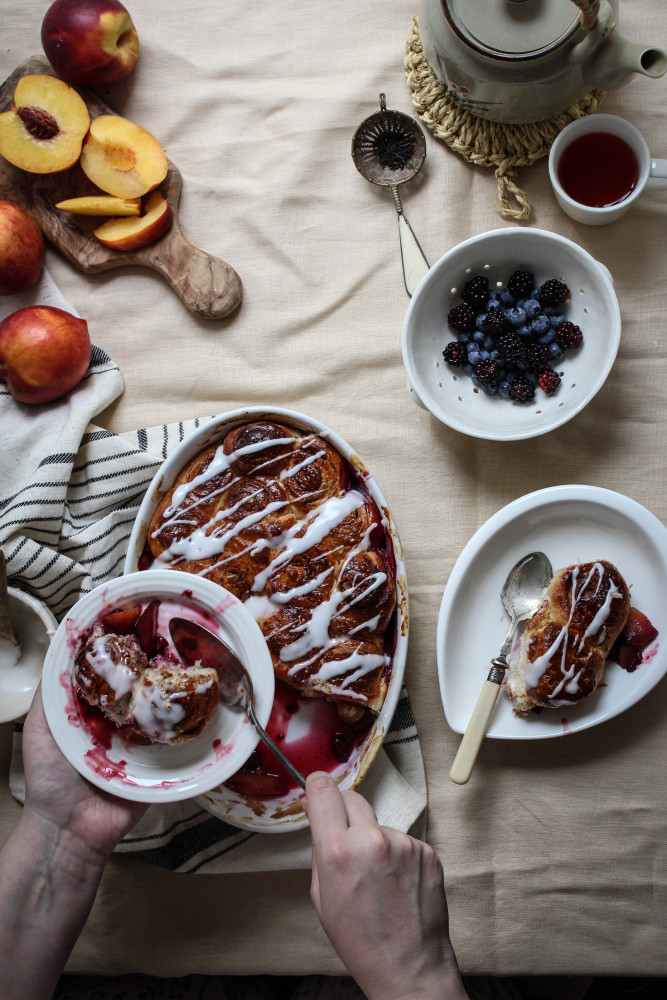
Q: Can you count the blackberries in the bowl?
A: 12